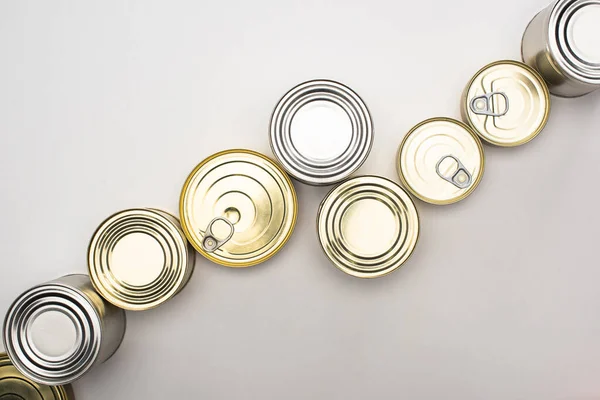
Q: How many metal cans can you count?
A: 9